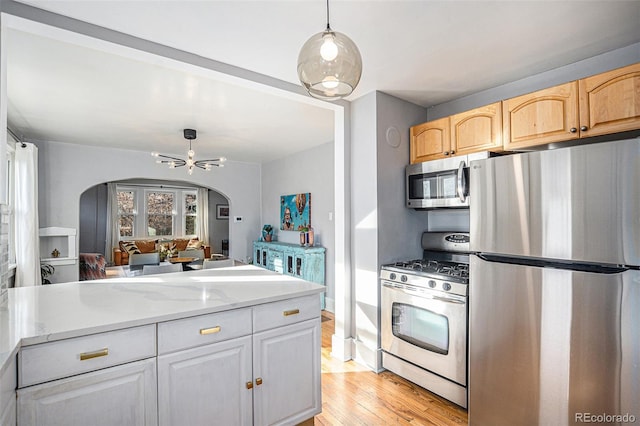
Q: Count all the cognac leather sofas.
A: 1